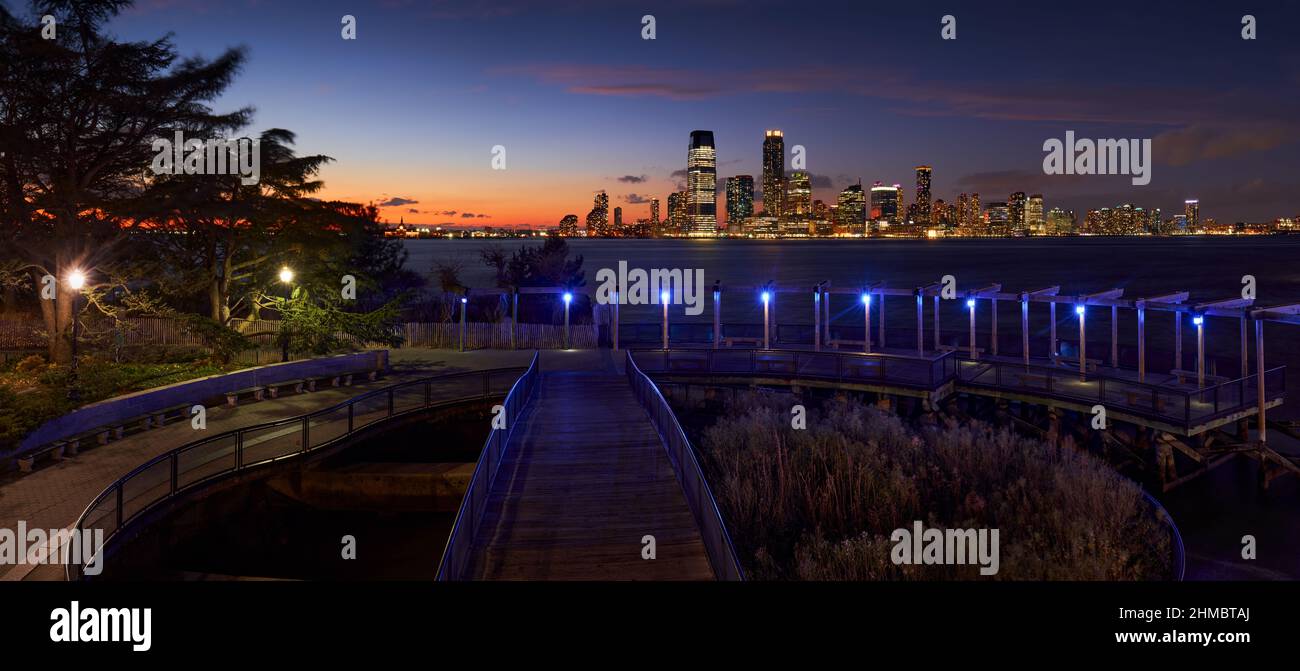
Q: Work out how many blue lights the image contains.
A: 8